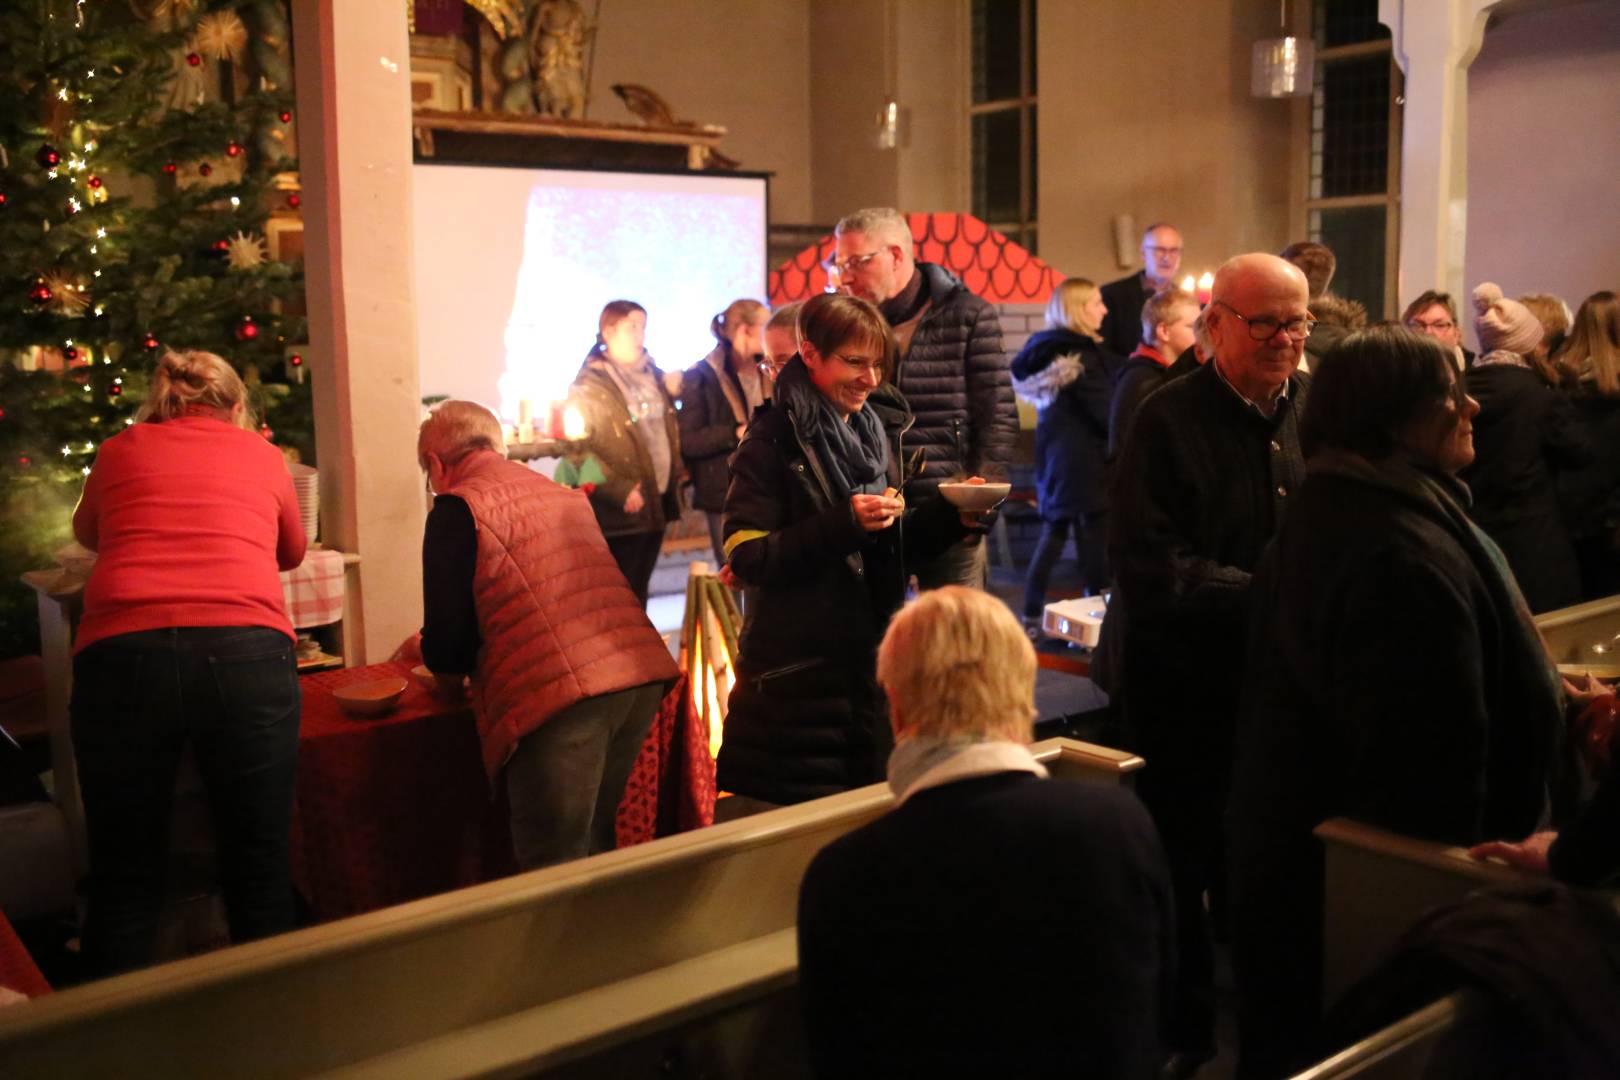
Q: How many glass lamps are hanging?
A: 2